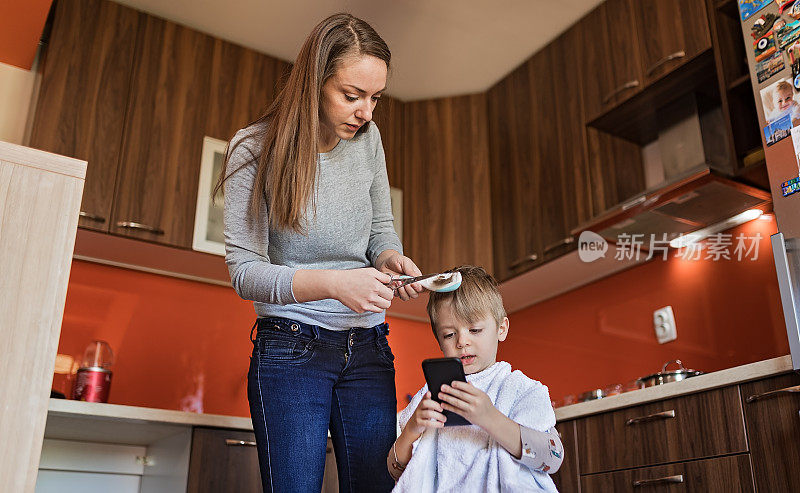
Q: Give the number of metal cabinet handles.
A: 10